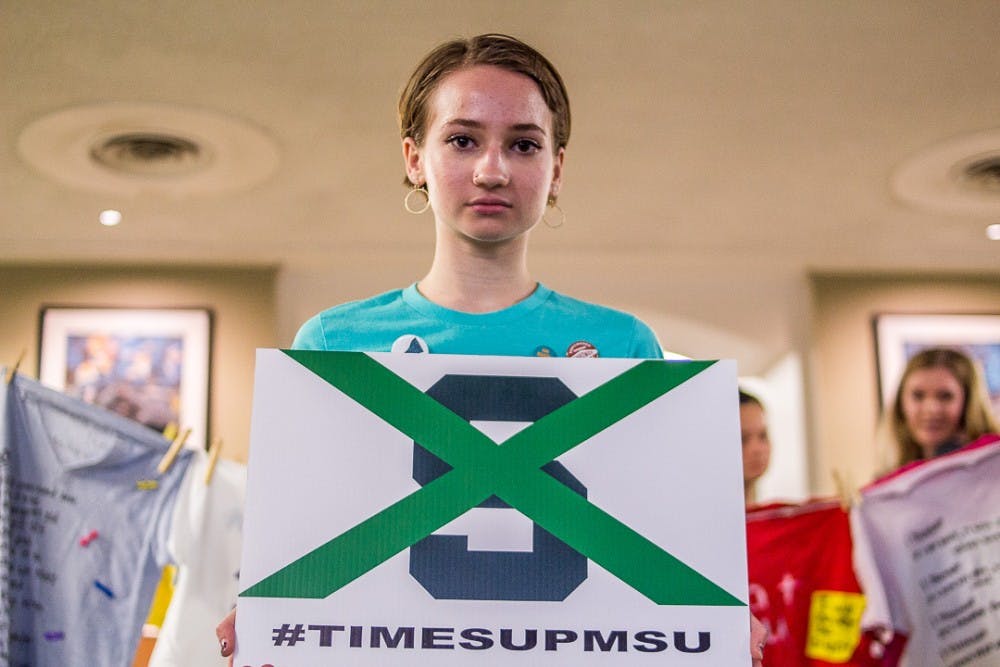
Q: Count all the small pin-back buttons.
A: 3